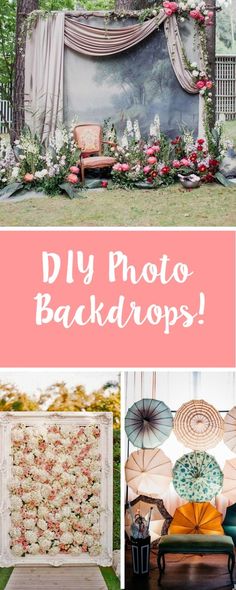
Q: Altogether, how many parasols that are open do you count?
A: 9